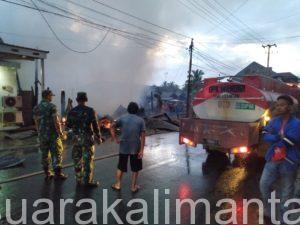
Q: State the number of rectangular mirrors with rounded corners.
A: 0